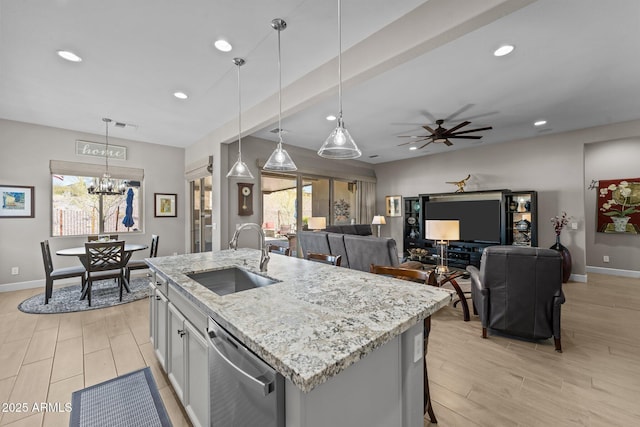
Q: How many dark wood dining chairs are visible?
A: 4